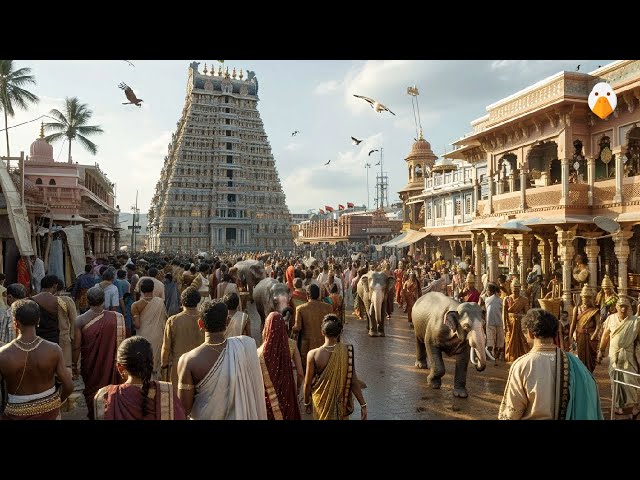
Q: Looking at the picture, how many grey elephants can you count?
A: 4